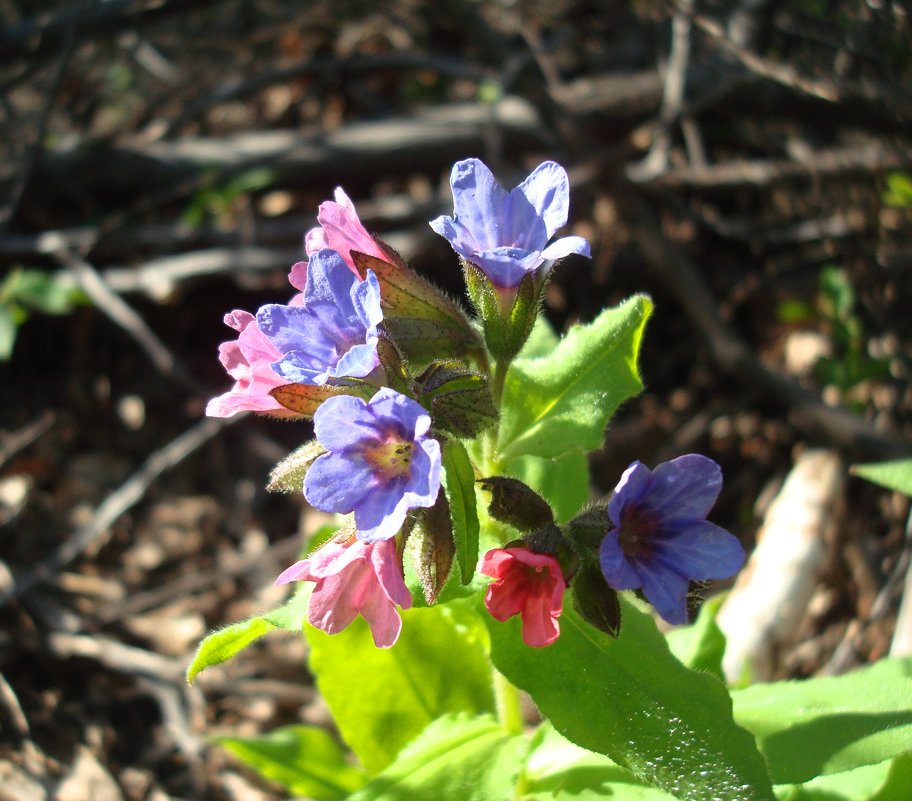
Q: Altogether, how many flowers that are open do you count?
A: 8